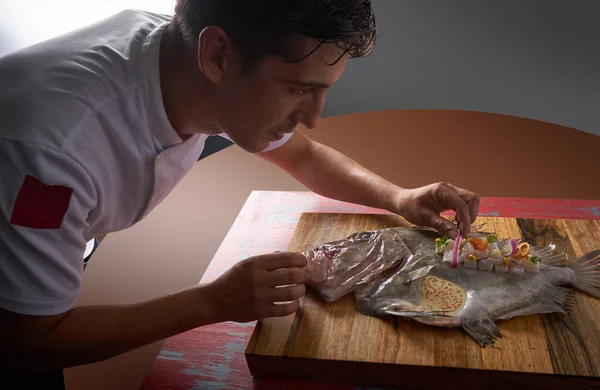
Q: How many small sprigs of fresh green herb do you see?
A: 3